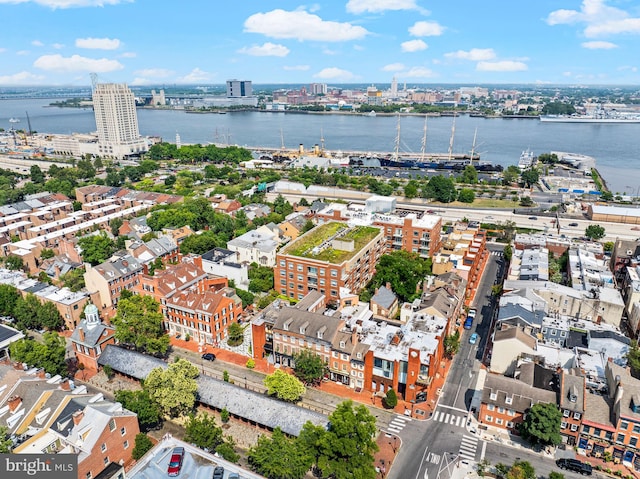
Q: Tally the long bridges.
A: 1